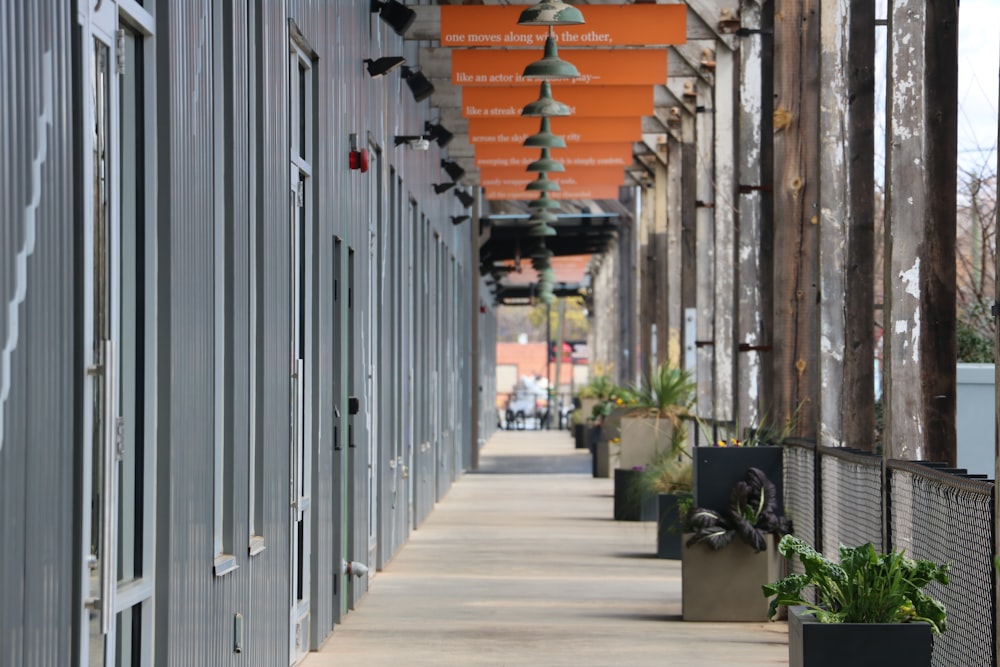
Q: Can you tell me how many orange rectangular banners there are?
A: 7